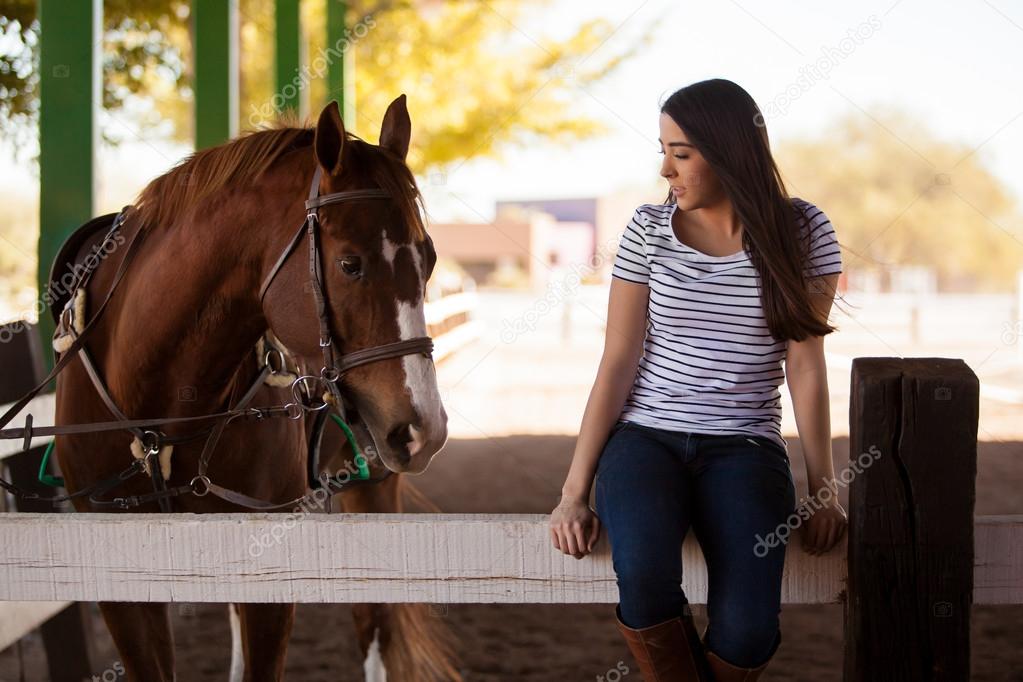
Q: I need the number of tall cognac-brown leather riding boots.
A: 2